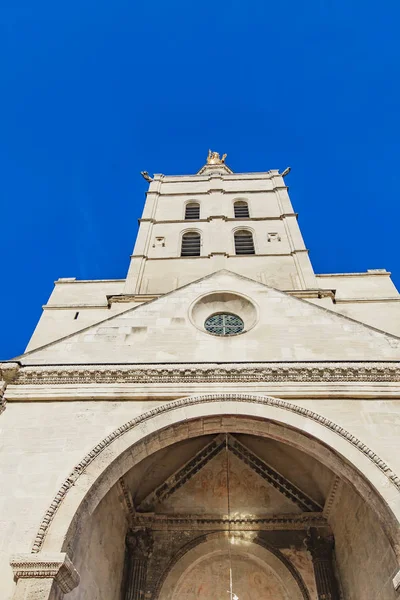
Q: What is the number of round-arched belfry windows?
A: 4